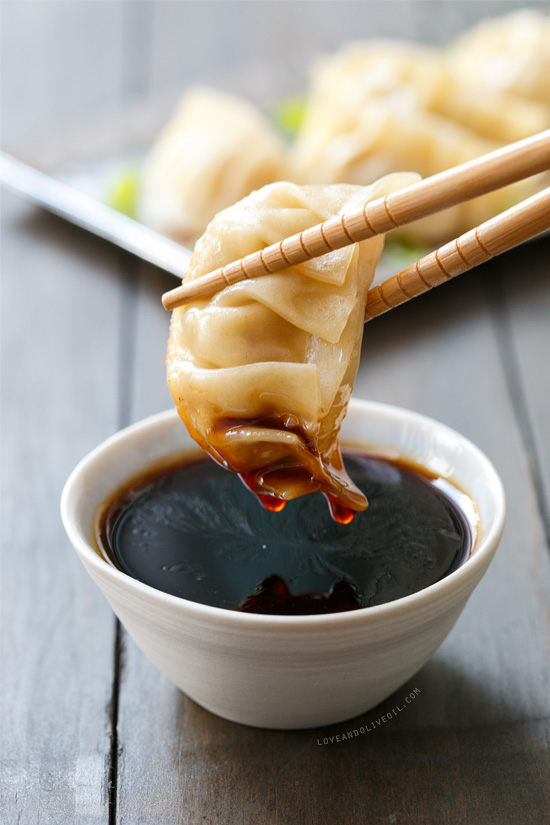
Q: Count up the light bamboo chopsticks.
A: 2